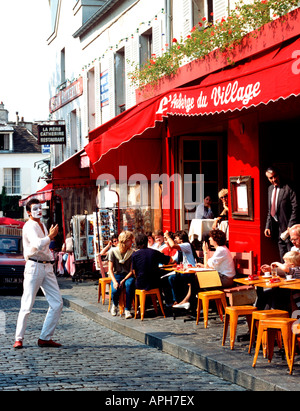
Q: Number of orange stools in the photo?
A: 8